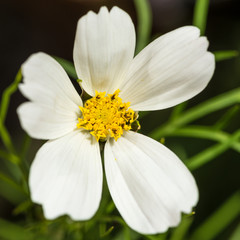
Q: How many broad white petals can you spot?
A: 5